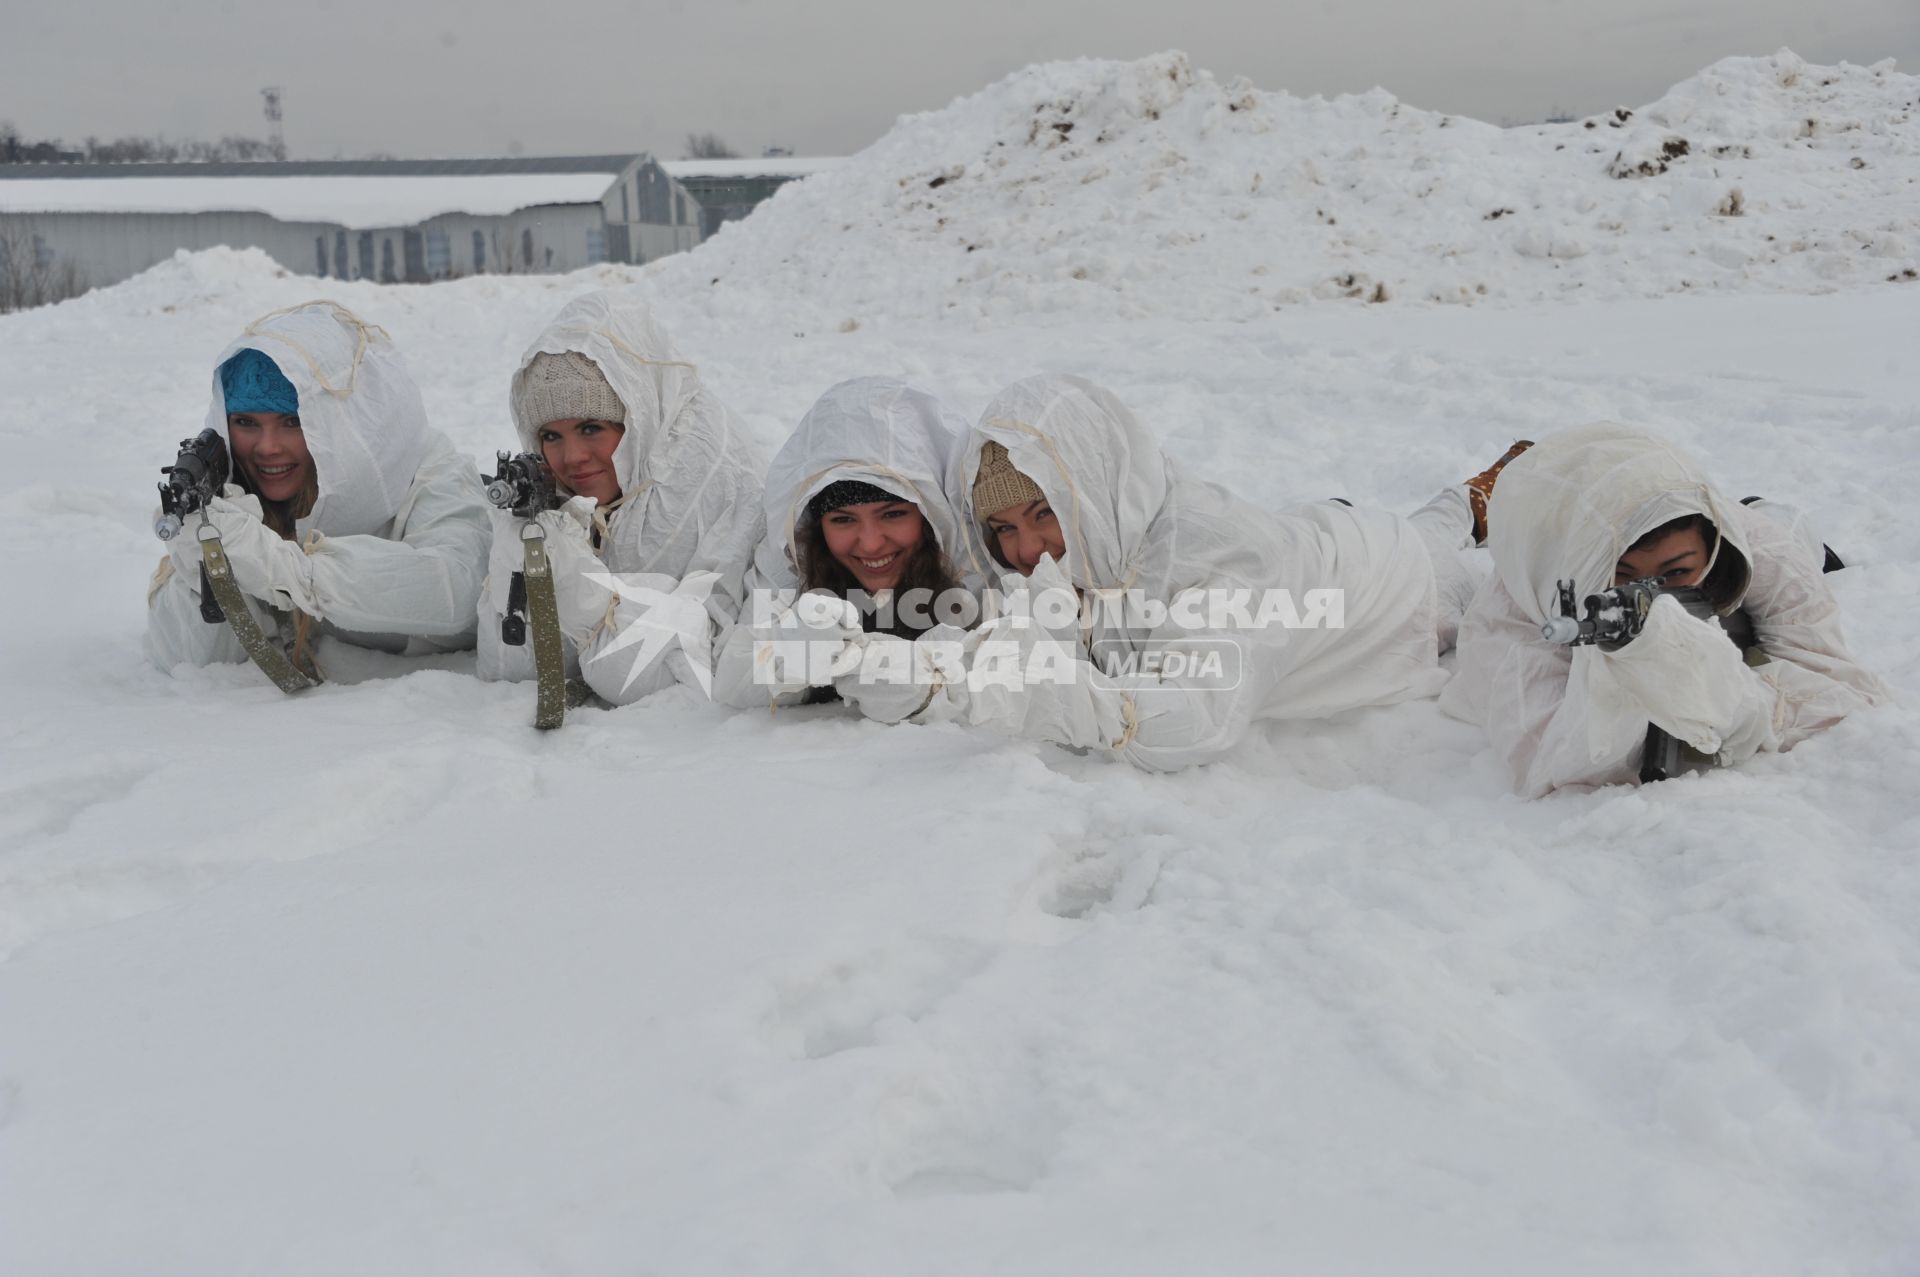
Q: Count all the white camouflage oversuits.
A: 5